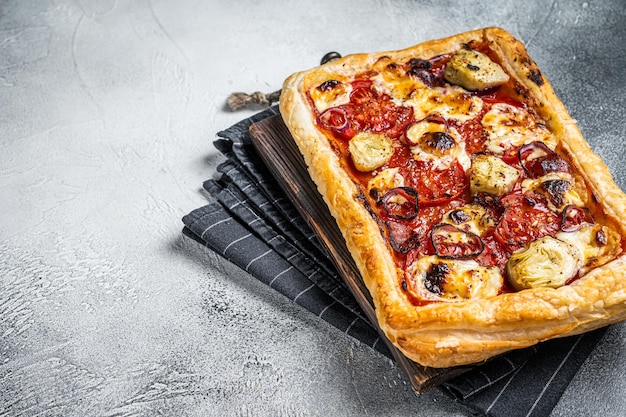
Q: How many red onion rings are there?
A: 6